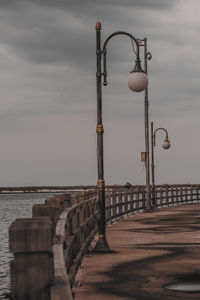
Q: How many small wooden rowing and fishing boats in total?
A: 0